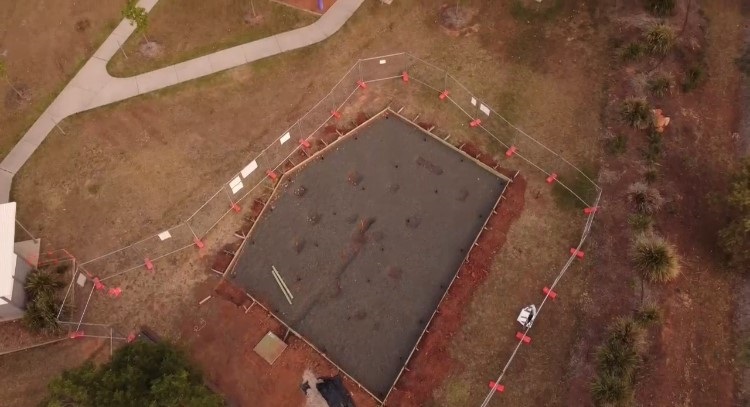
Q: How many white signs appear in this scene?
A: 9